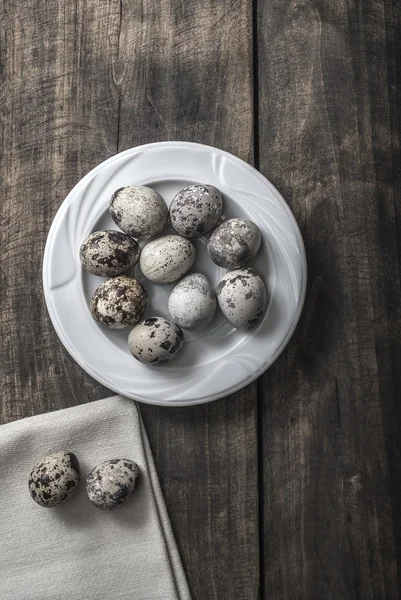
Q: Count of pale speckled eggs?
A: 11